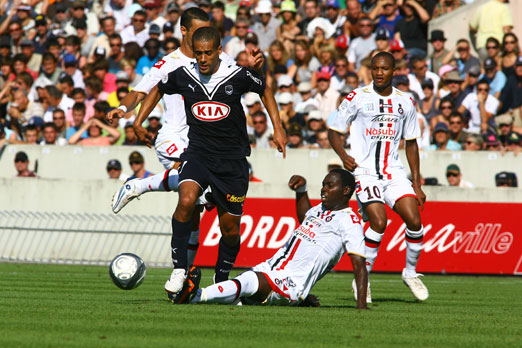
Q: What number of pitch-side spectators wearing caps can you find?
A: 5